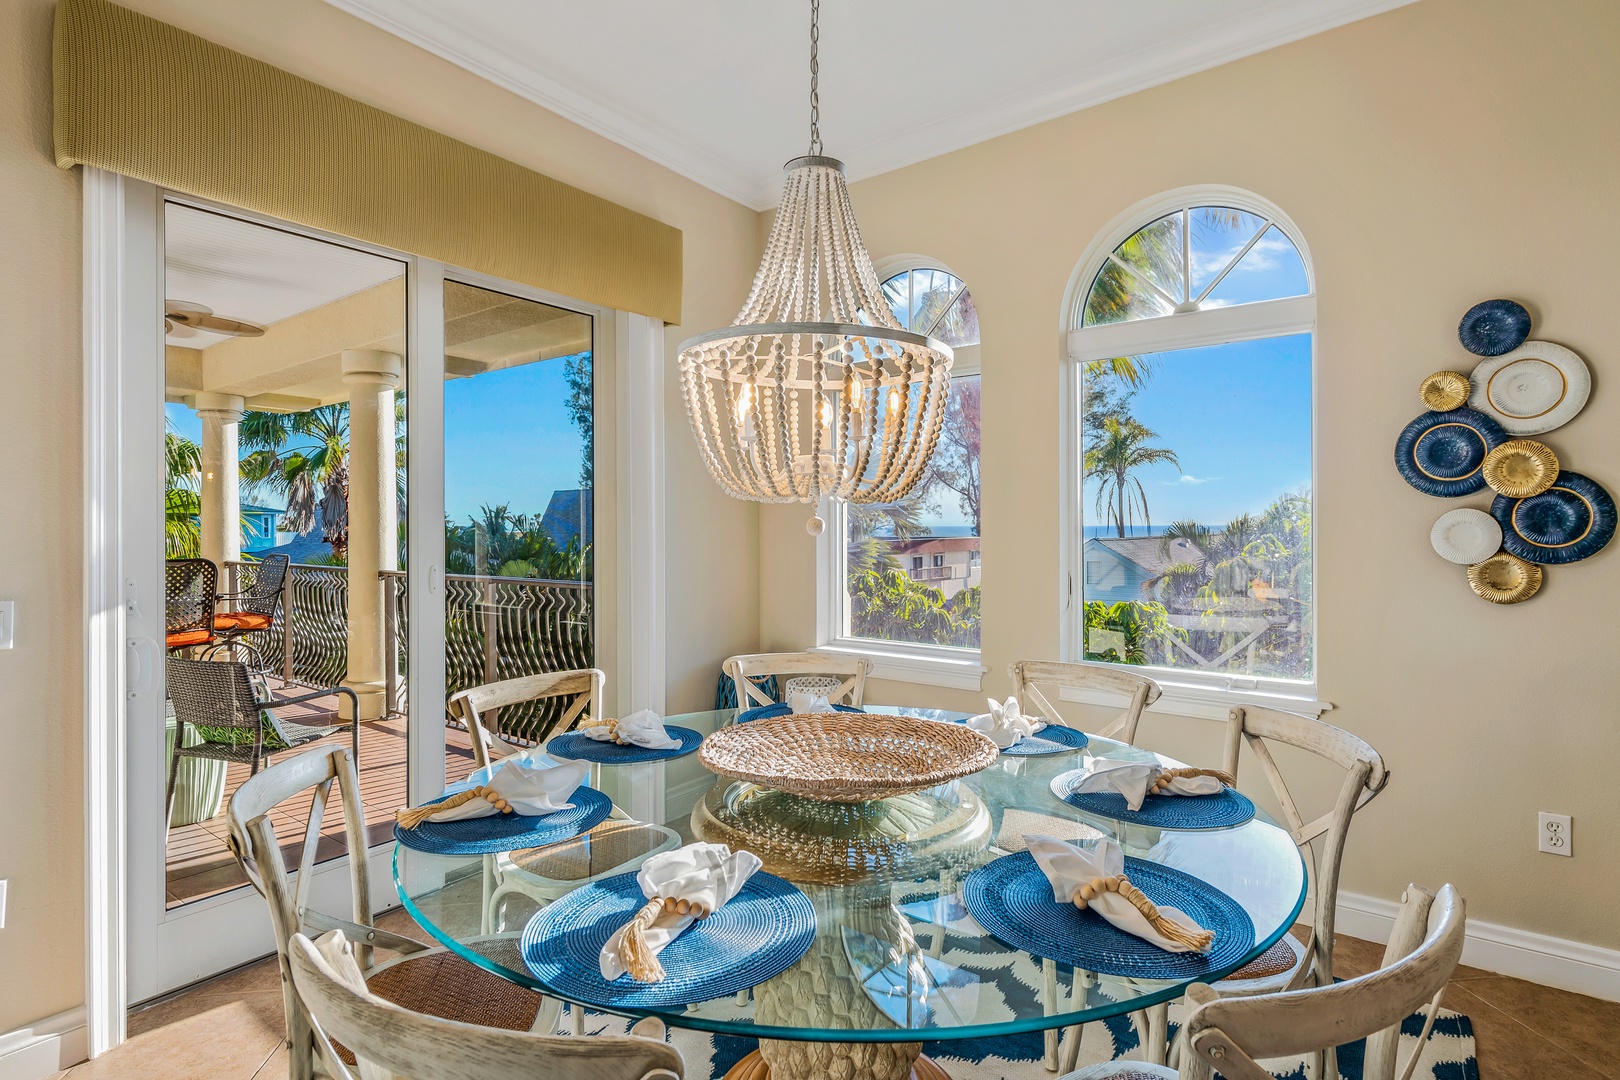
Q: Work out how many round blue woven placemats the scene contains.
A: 7